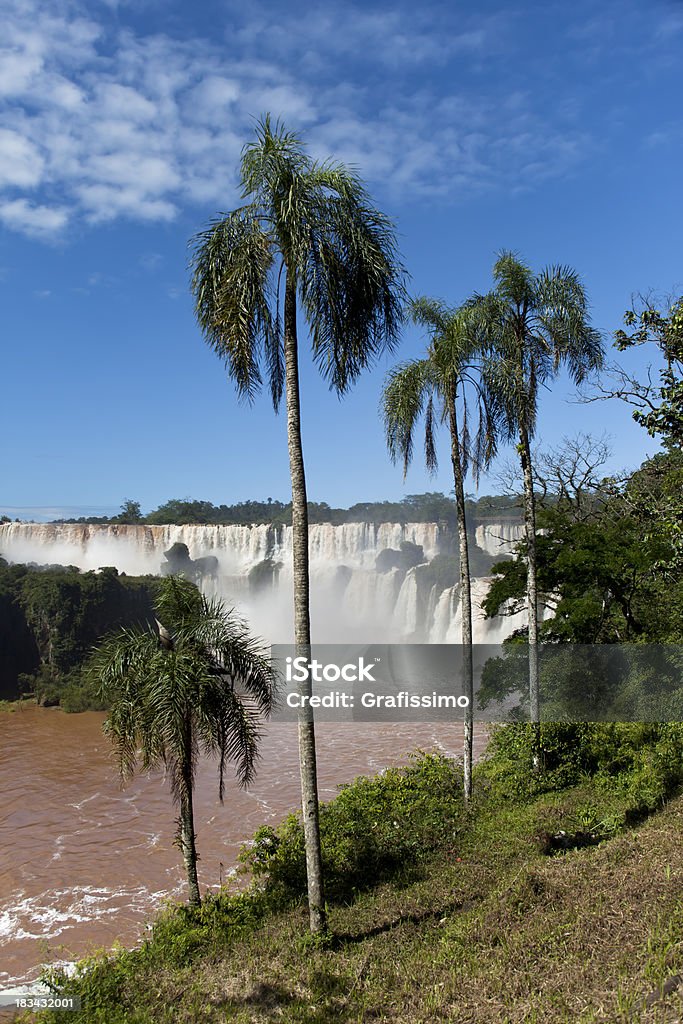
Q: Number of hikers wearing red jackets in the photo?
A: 0